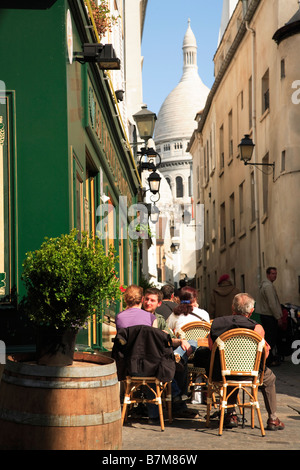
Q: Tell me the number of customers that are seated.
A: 5